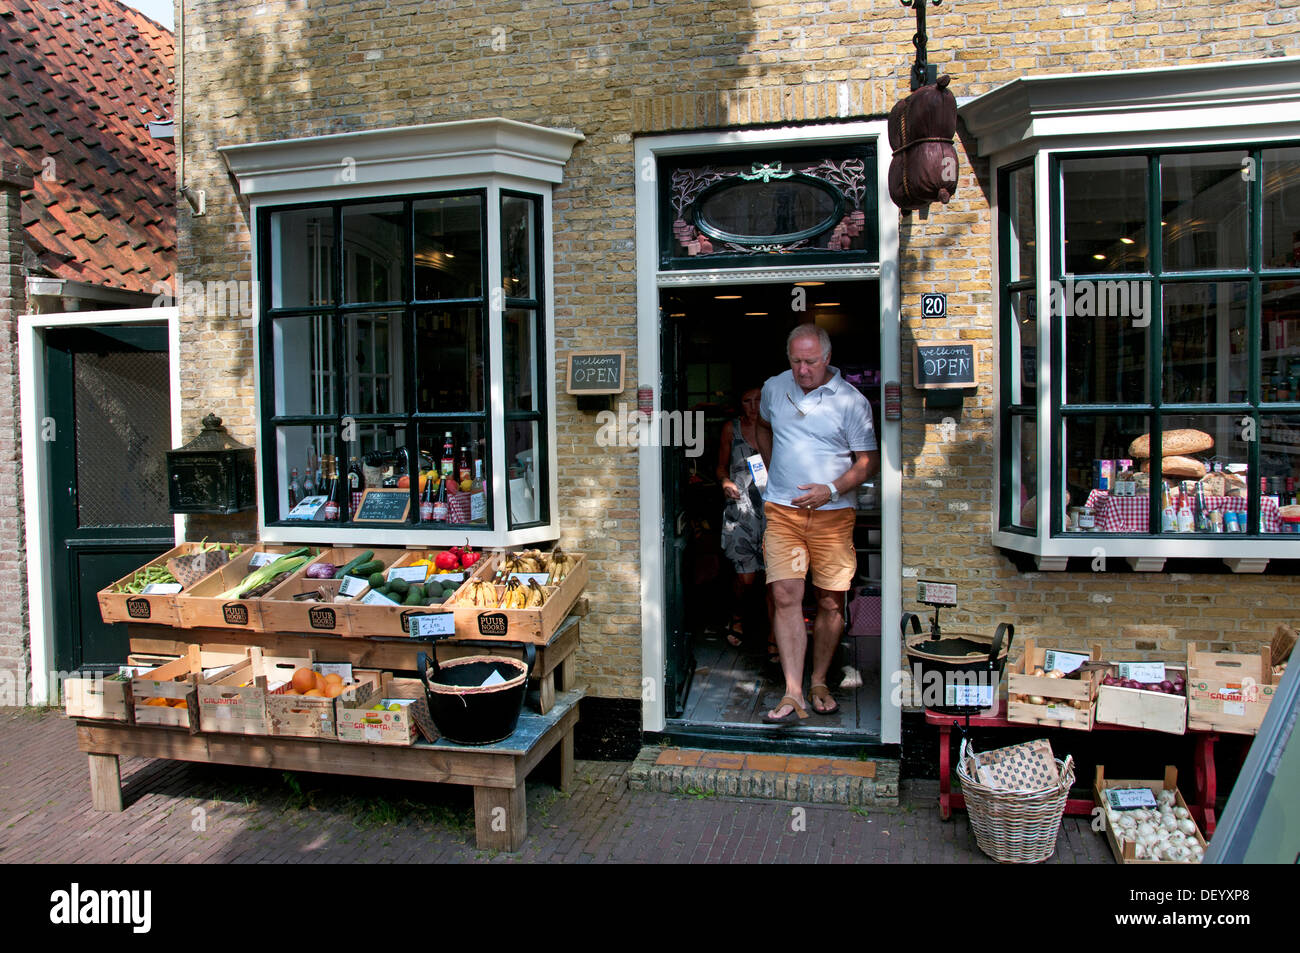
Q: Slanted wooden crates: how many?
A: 5